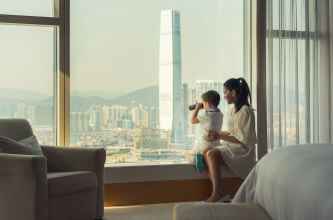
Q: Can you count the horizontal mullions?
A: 2